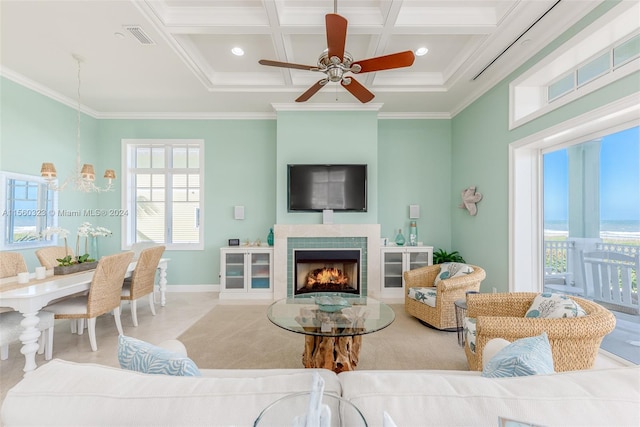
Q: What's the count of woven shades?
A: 3